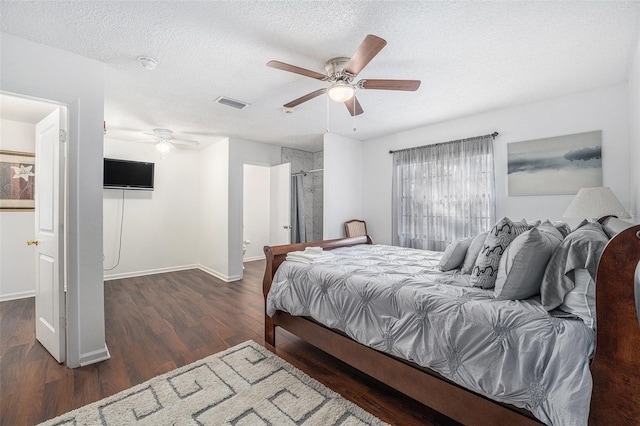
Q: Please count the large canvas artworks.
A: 1